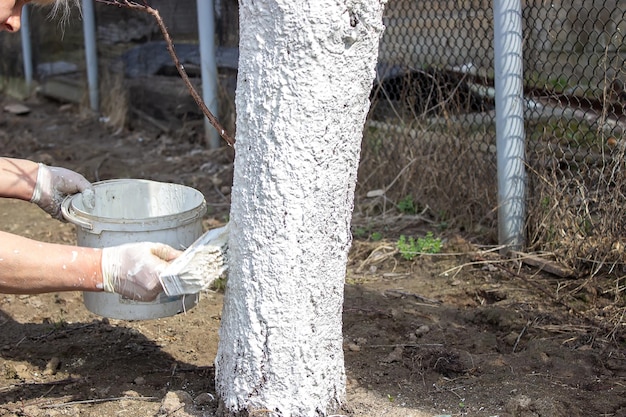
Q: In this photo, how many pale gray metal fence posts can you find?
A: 4